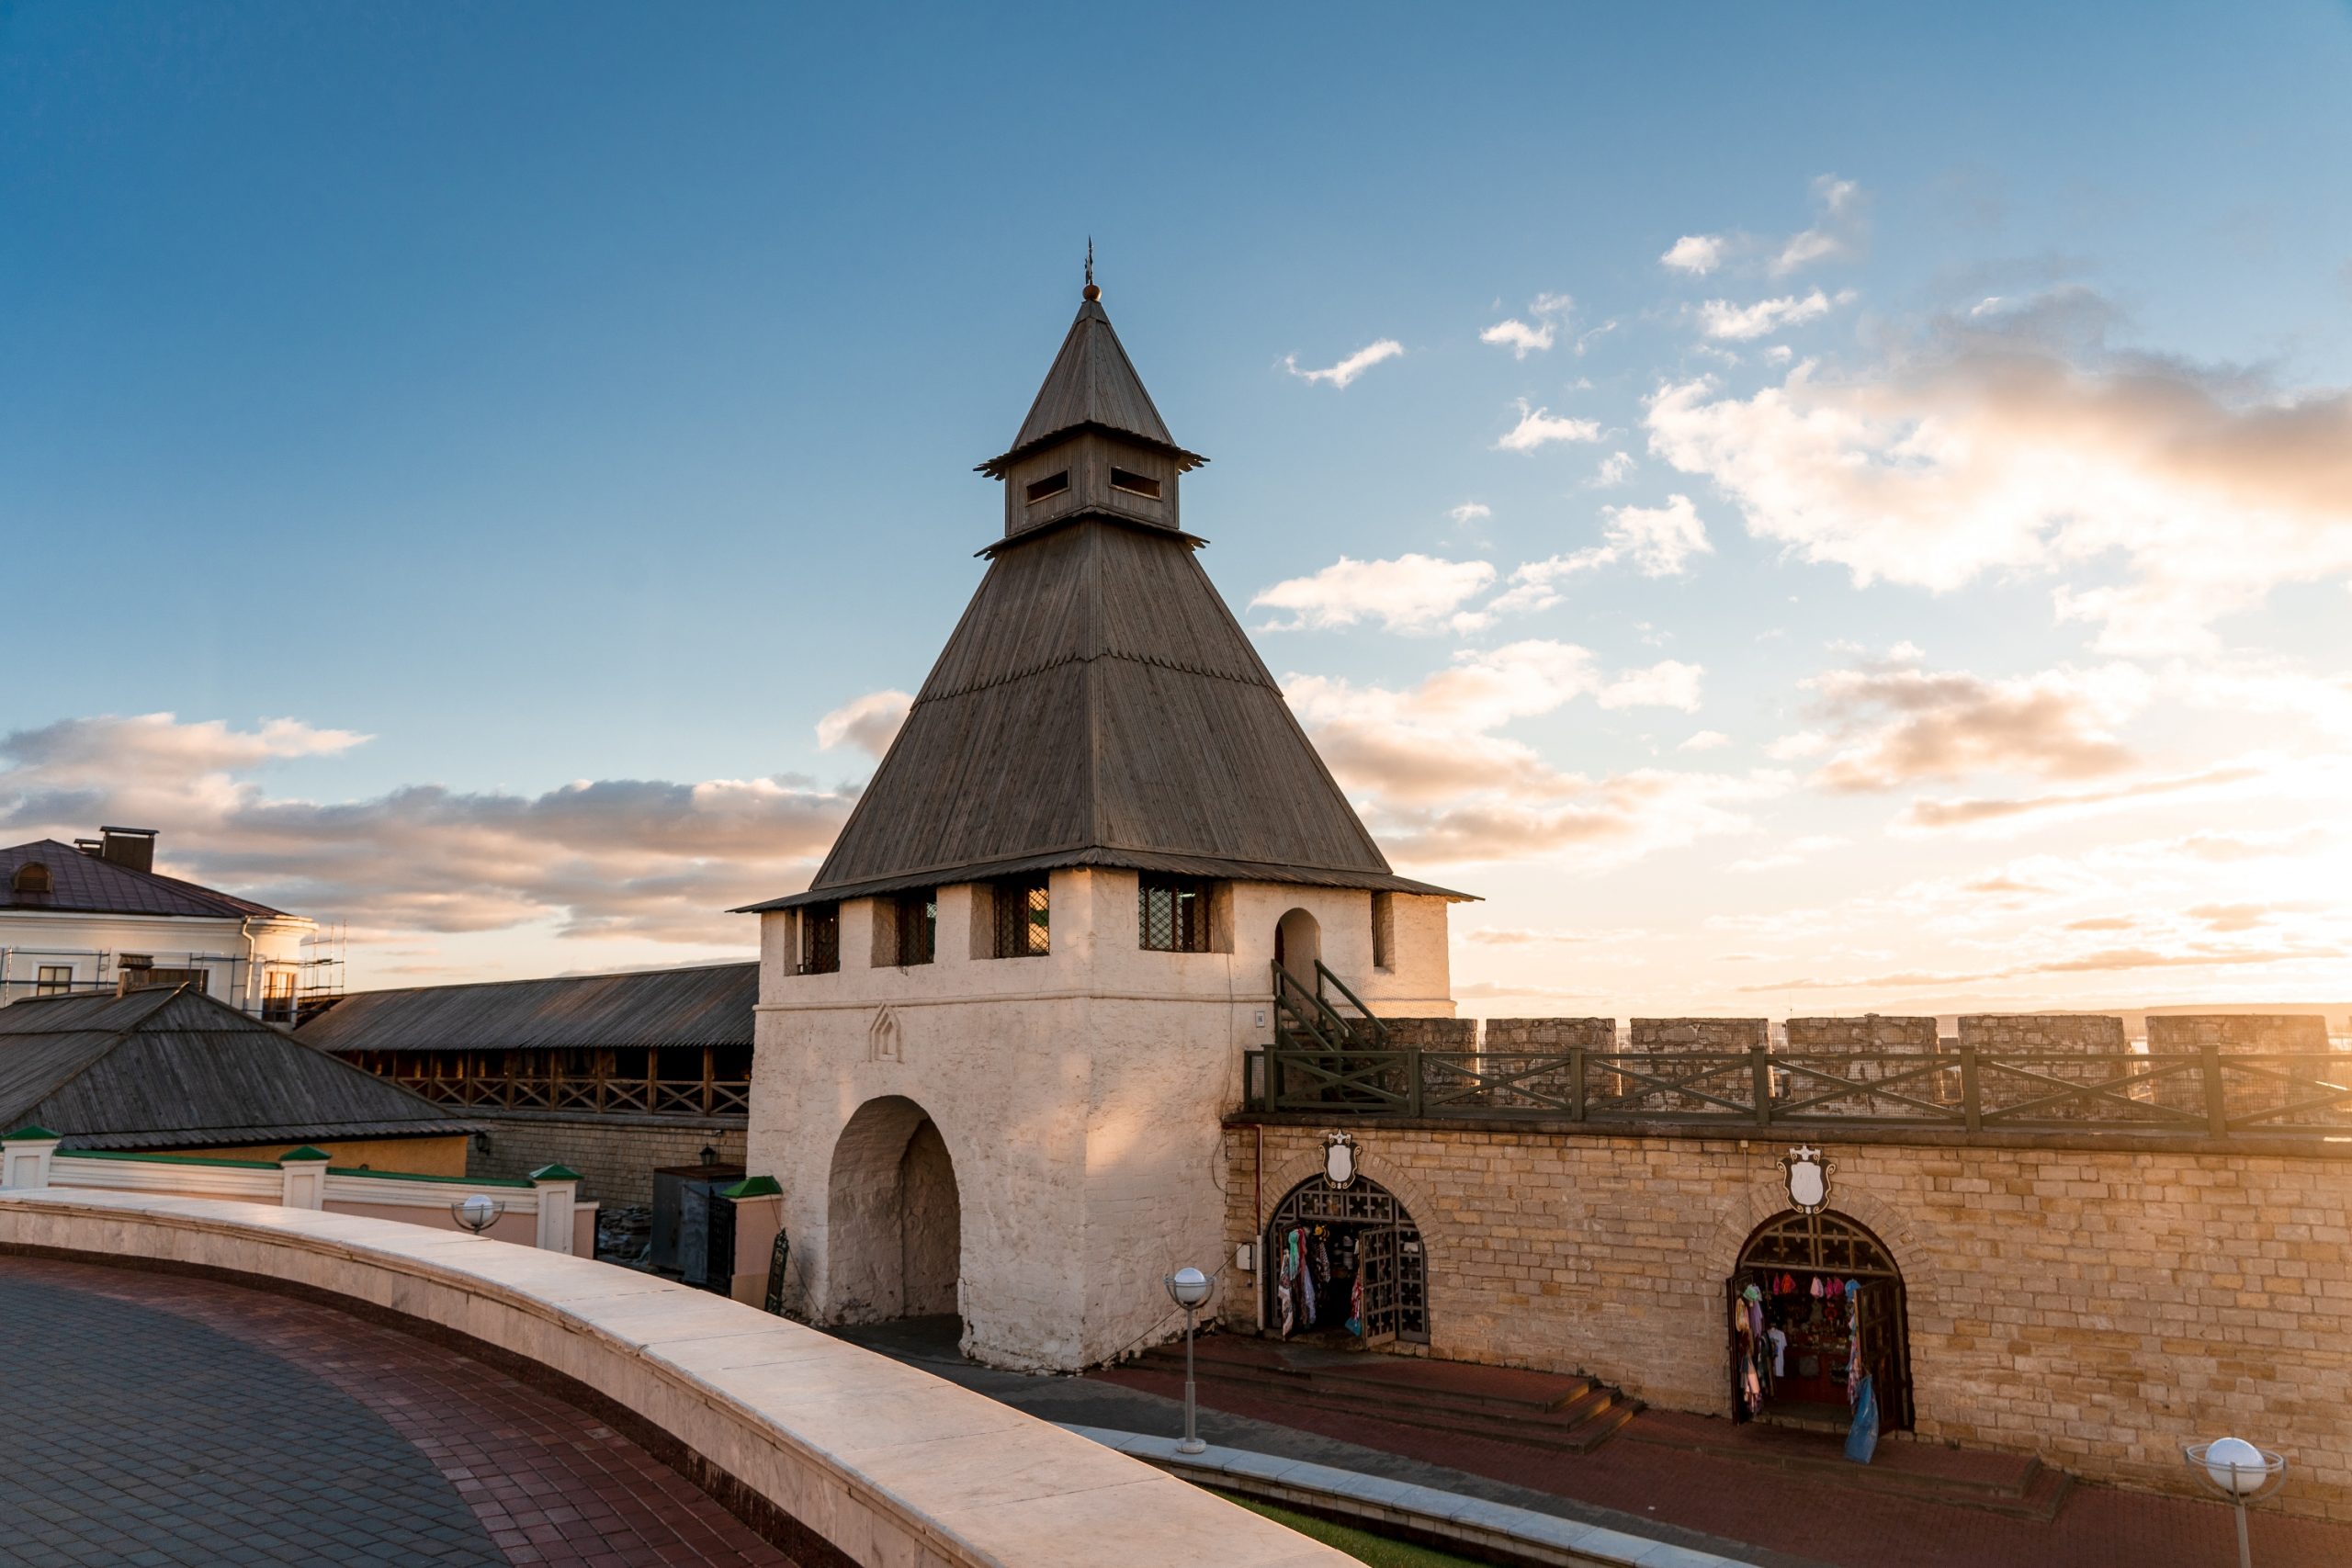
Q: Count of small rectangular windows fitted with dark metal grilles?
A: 4